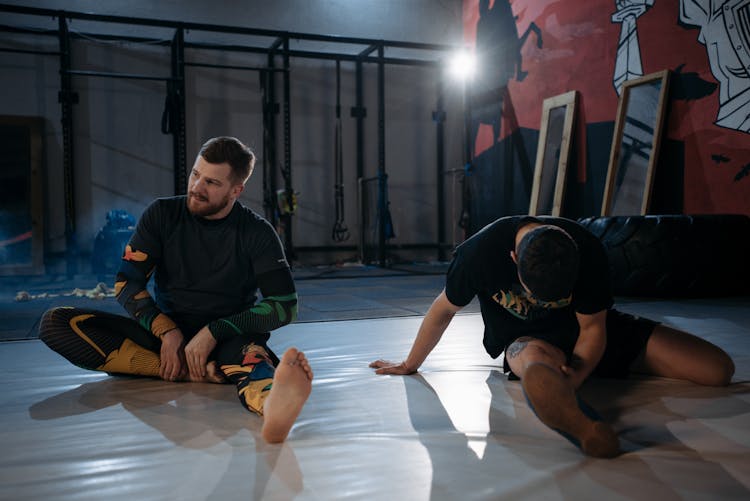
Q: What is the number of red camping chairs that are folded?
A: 0